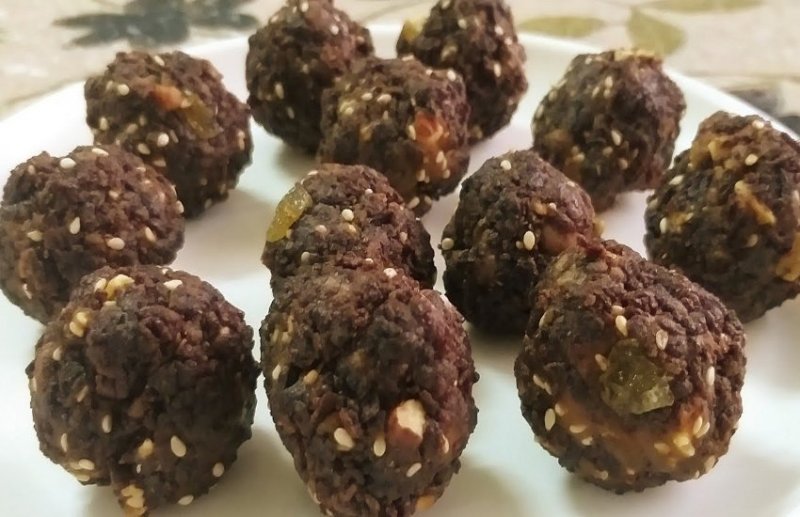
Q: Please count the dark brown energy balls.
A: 12